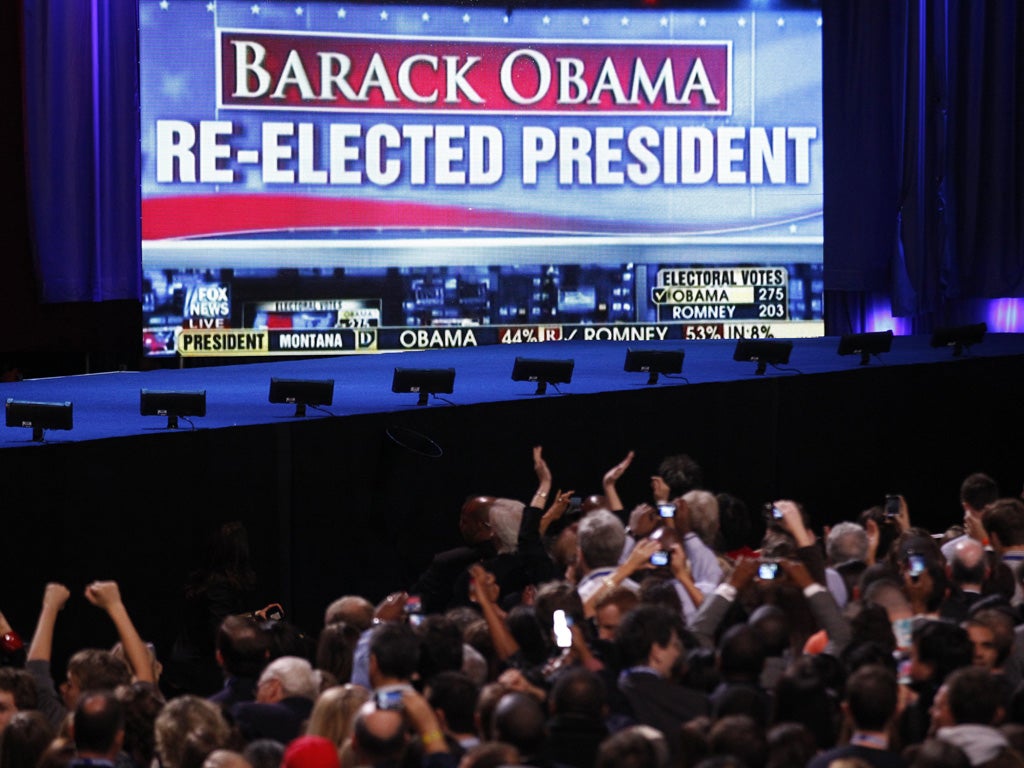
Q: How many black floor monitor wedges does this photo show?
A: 9